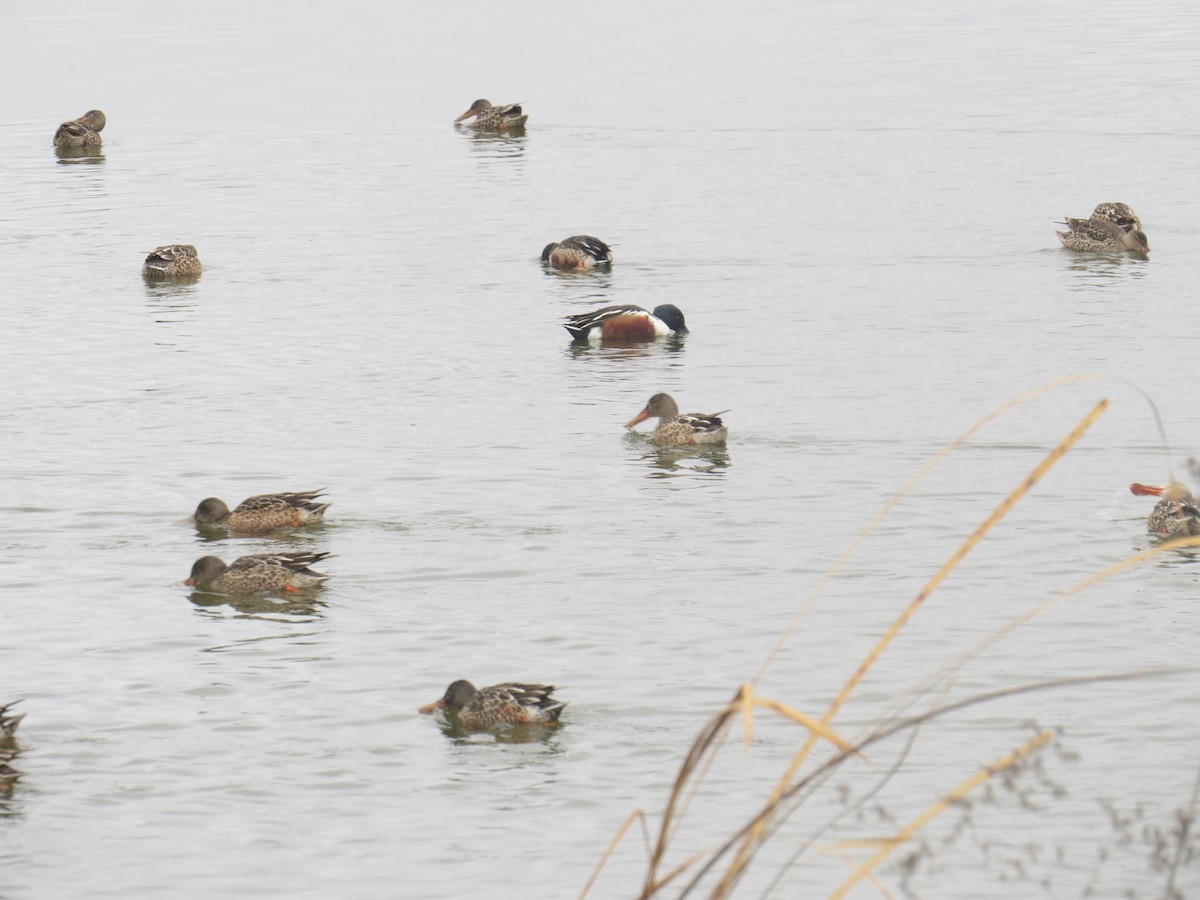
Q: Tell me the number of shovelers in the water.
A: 14